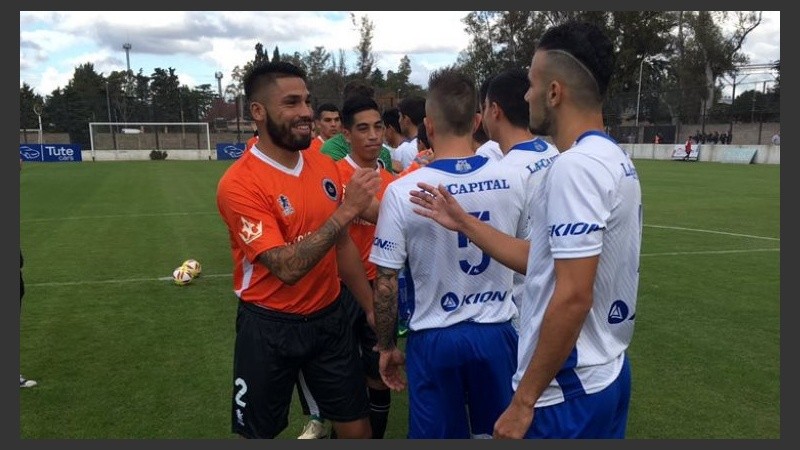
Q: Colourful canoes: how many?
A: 0